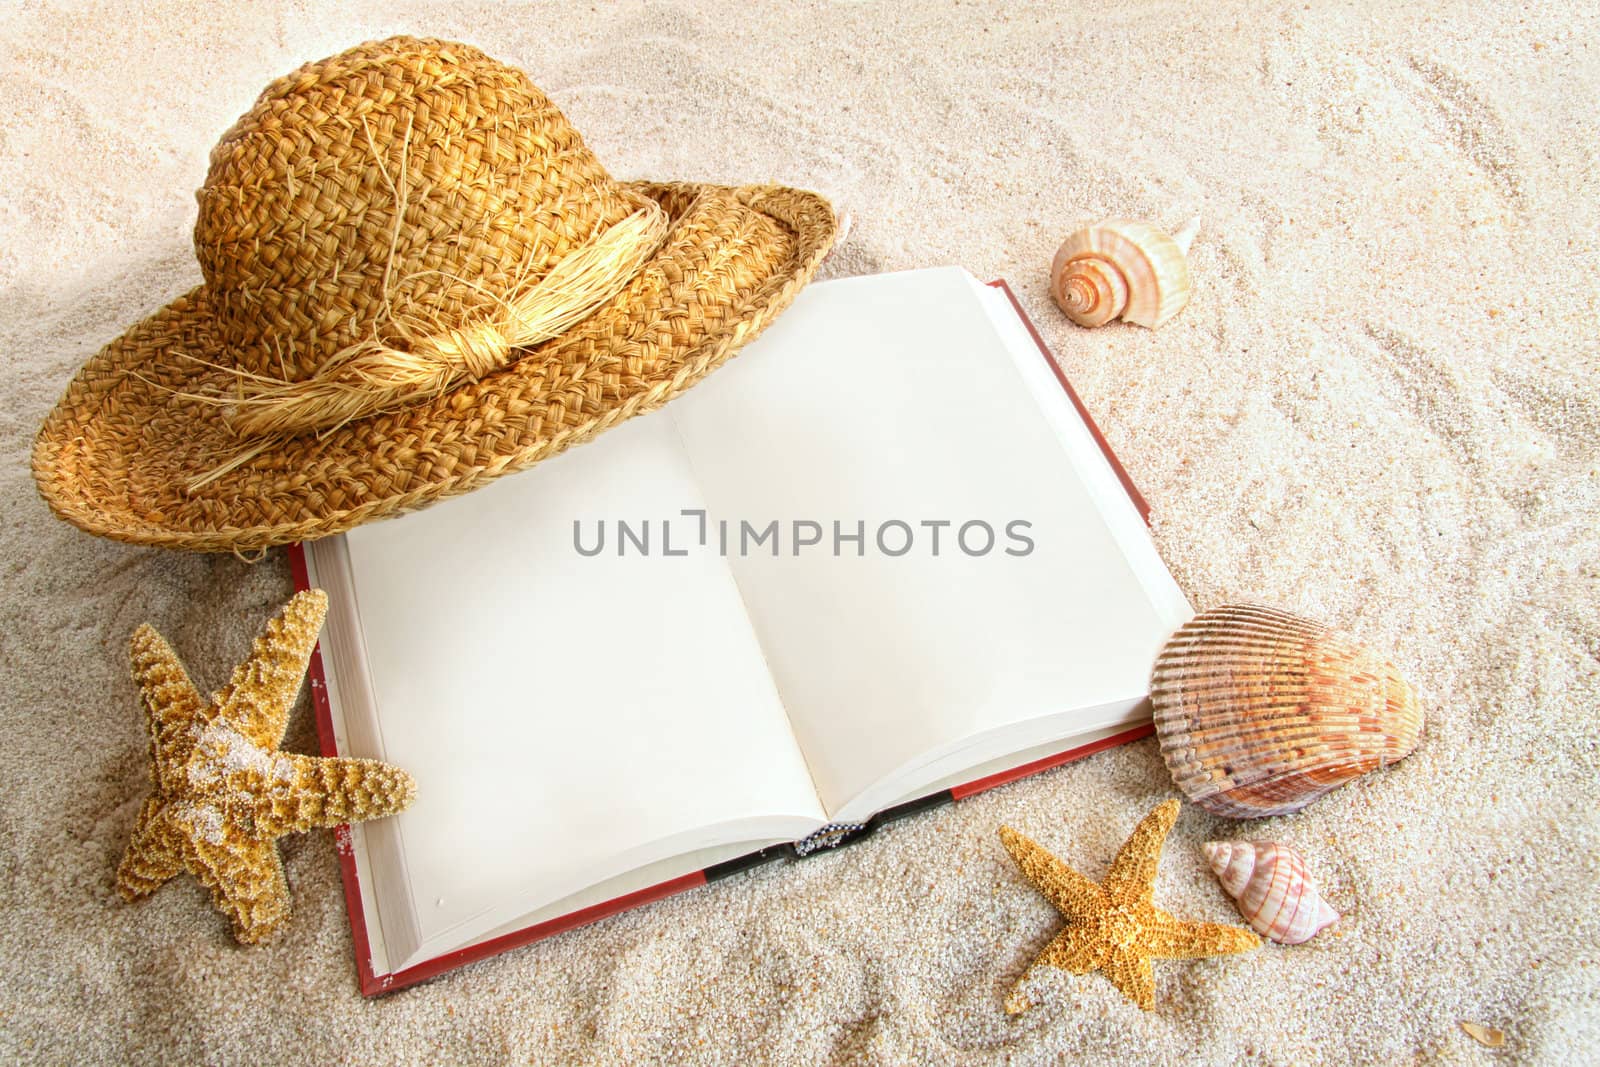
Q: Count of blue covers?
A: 0